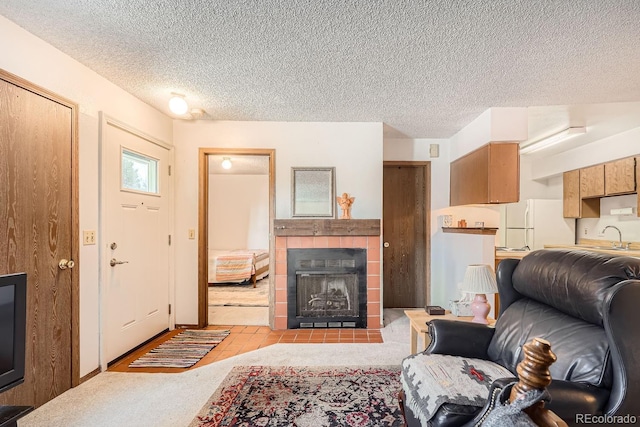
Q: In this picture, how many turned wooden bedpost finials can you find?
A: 1